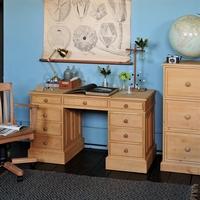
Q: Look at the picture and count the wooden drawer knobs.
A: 12